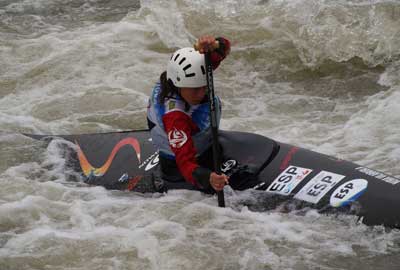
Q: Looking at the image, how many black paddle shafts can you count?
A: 1